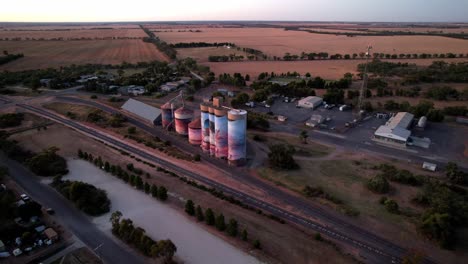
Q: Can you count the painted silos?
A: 7